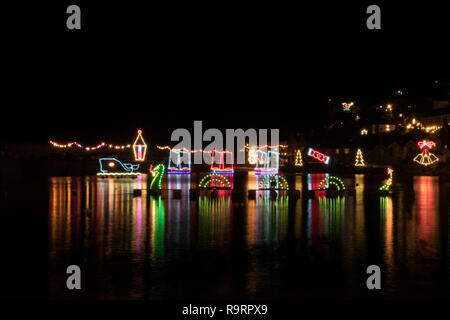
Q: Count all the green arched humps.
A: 3